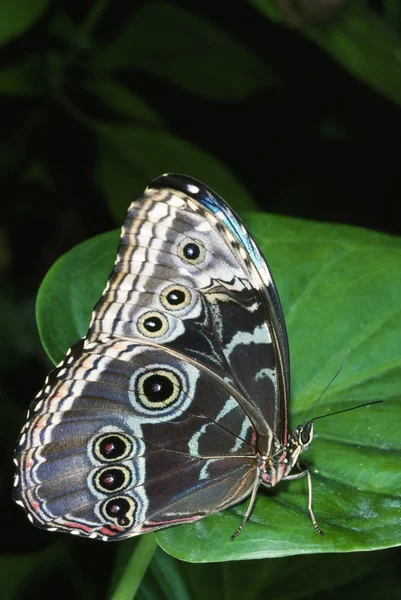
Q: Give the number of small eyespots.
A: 6